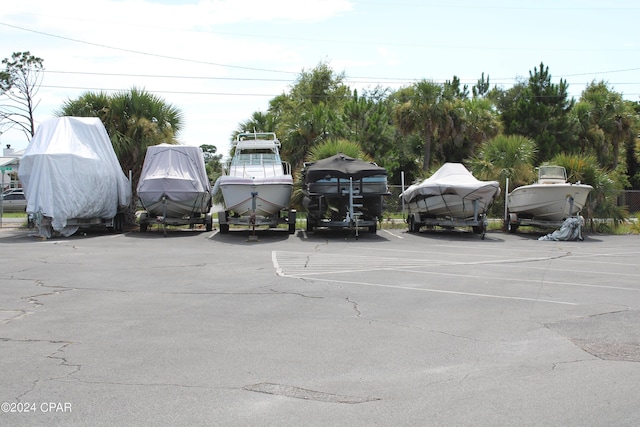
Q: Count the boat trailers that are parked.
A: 6